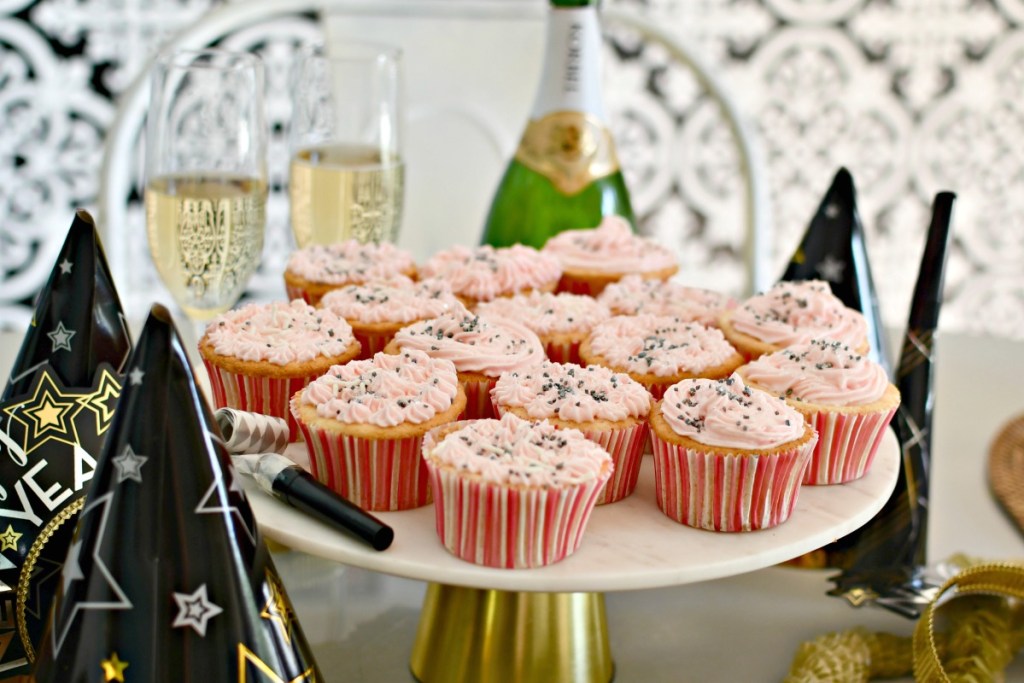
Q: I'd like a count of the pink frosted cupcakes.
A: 15